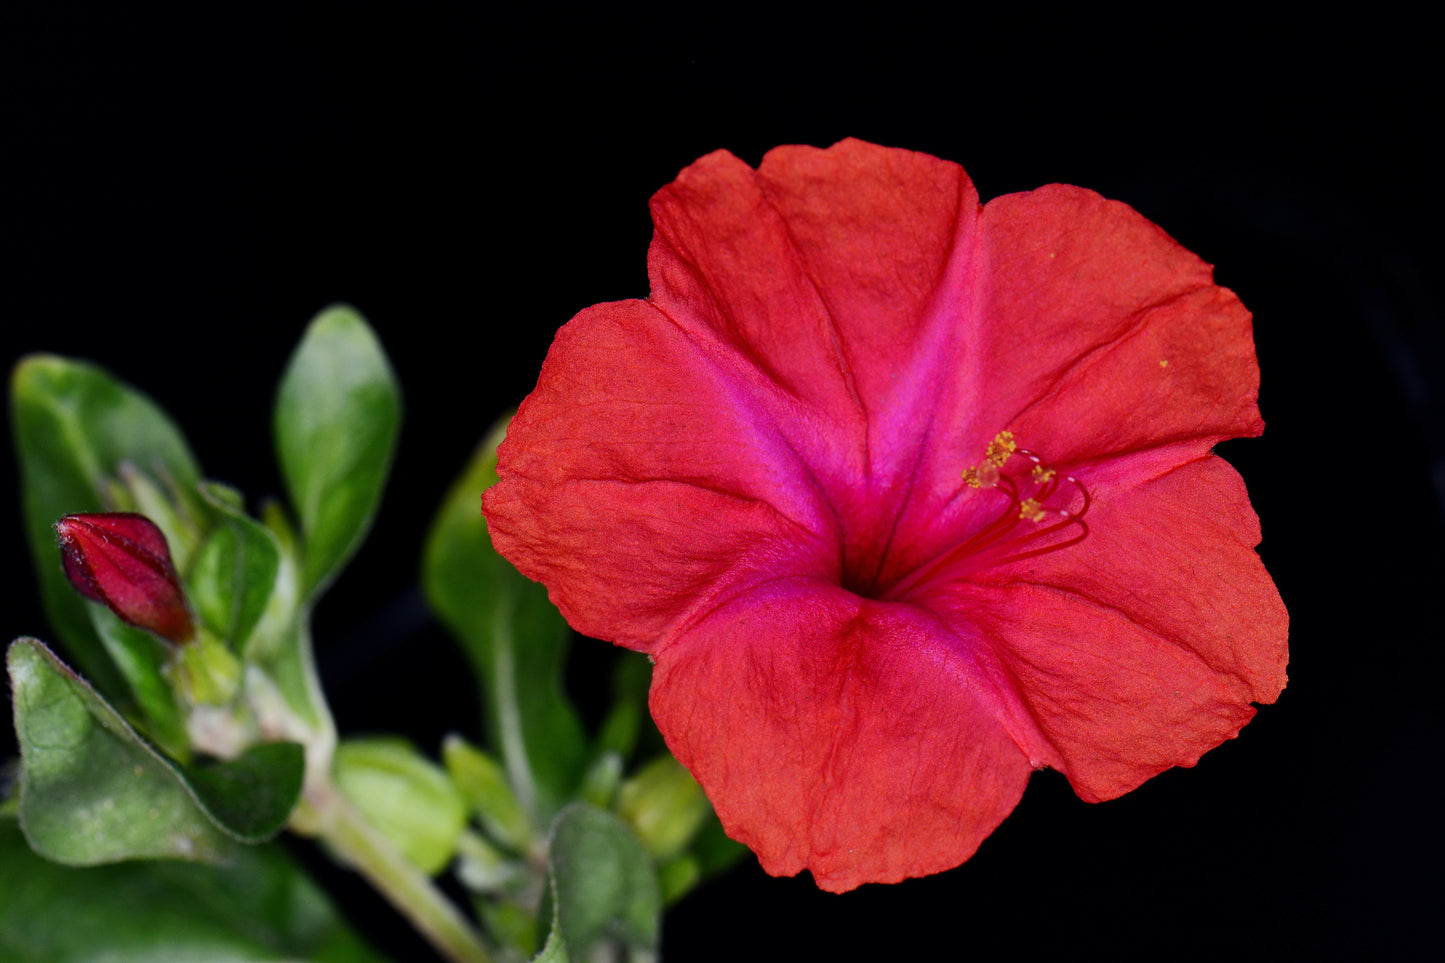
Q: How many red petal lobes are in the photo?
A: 5